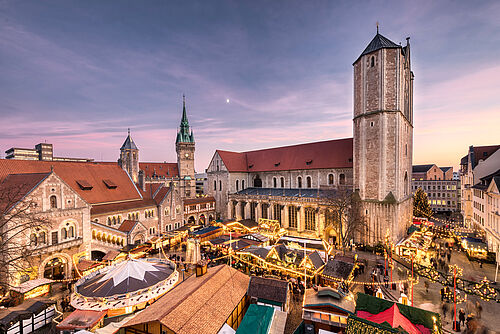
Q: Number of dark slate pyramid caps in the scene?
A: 2